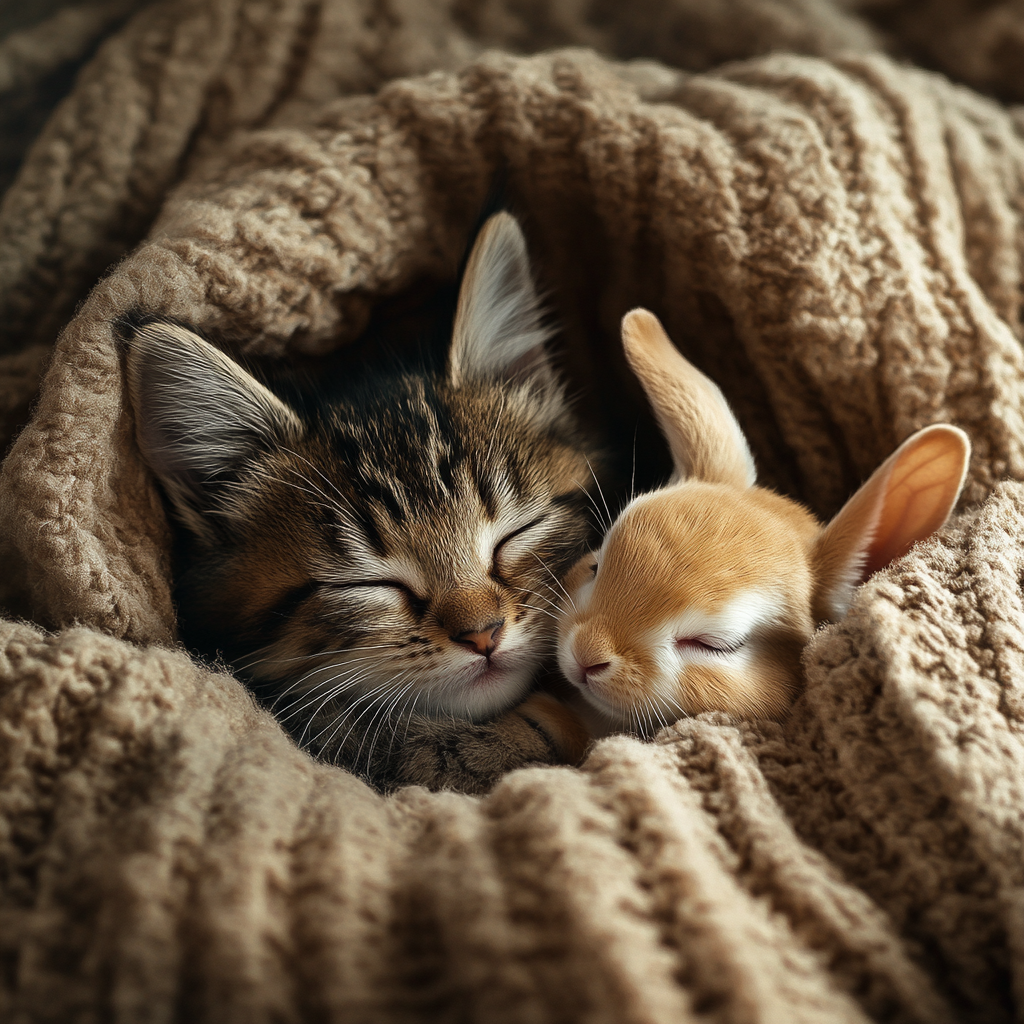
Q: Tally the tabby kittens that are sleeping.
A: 1